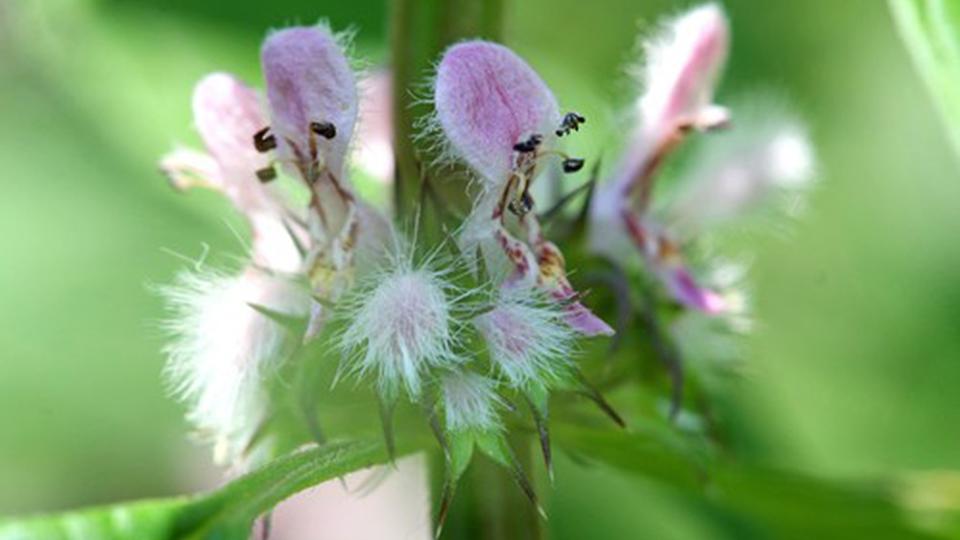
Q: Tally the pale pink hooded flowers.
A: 4